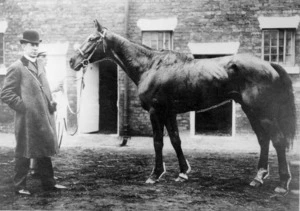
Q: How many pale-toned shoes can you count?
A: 2